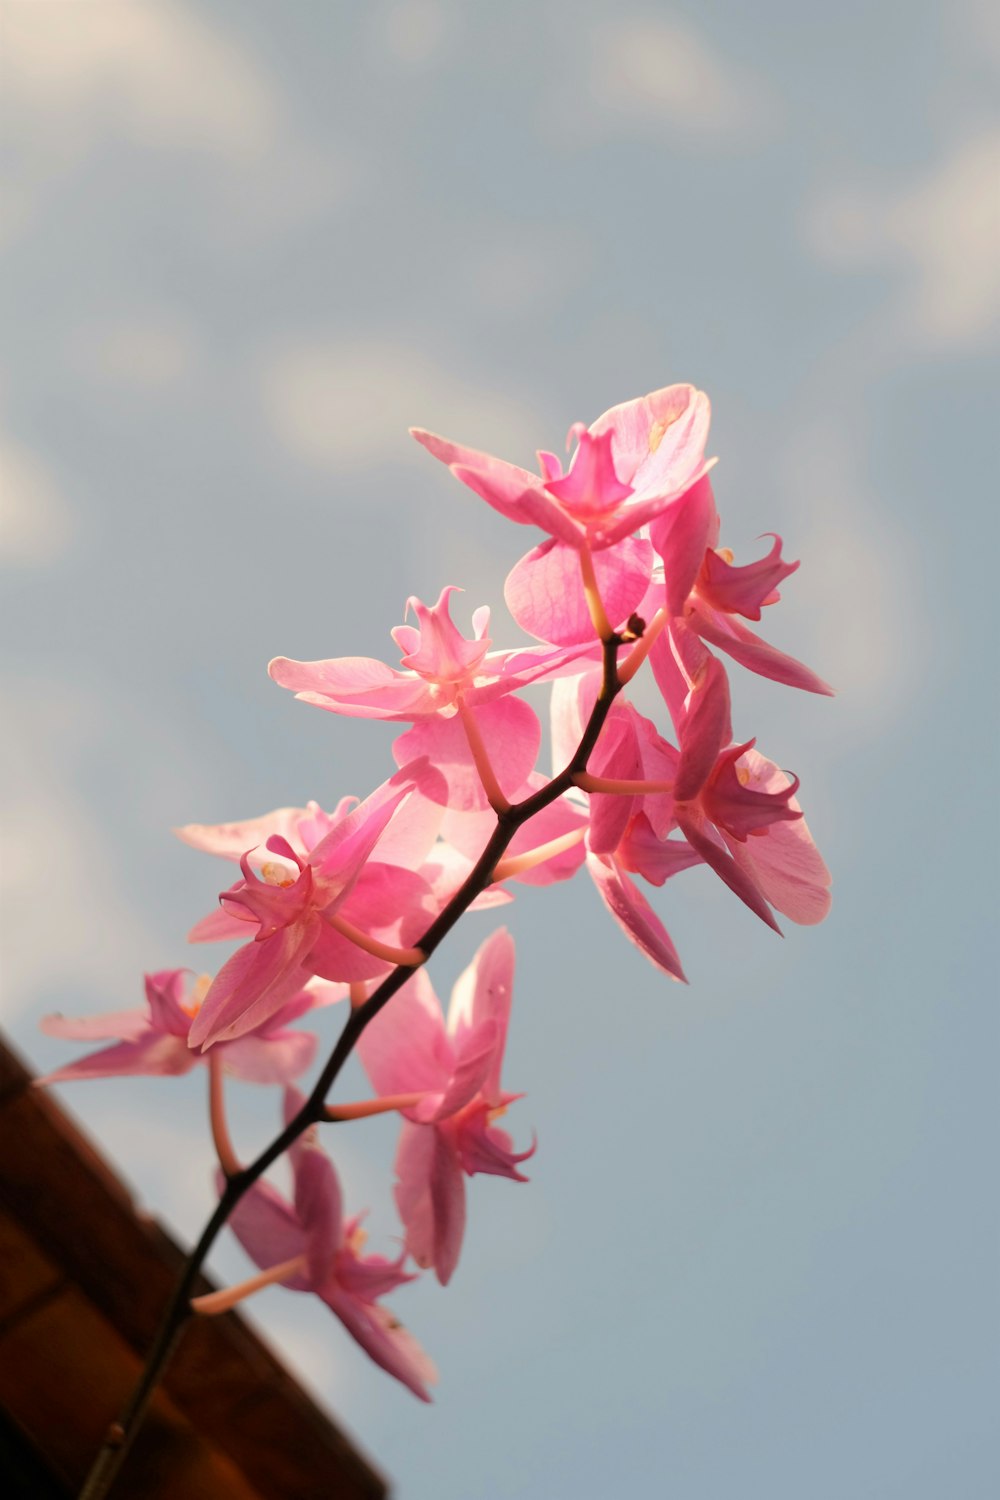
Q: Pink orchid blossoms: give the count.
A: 10